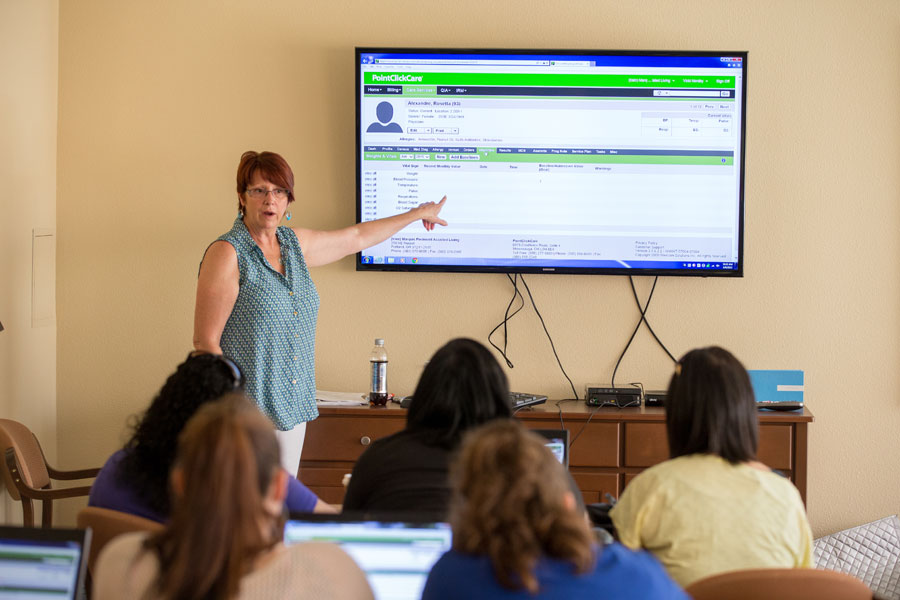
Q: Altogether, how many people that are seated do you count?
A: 5